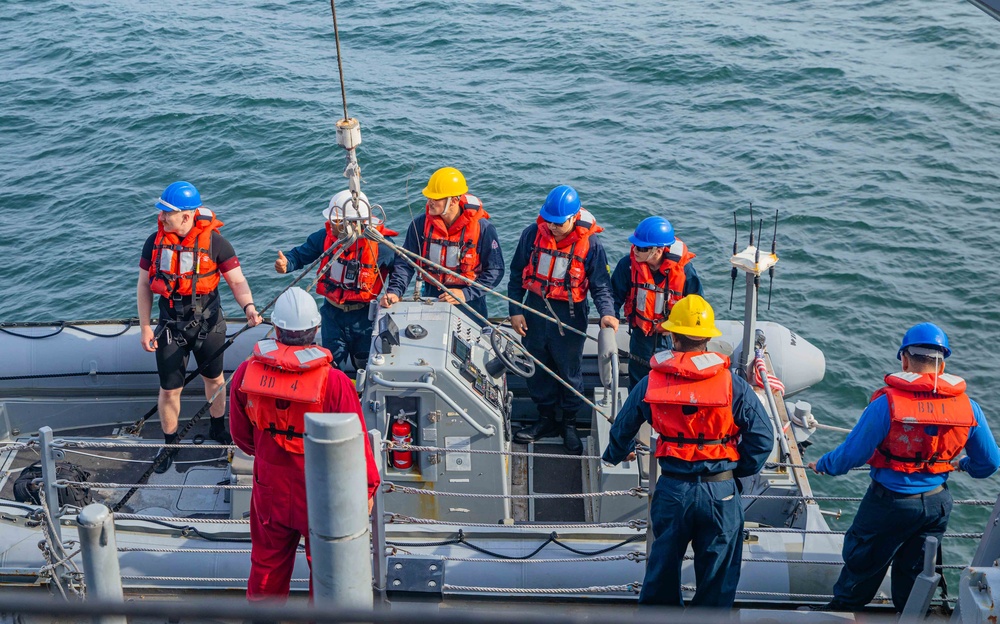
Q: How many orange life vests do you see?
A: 8